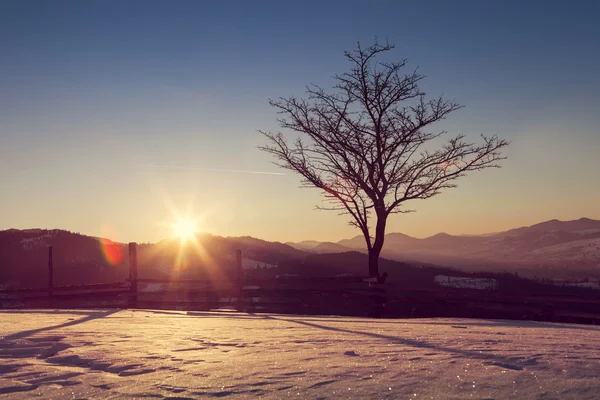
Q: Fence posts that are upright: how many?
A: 3